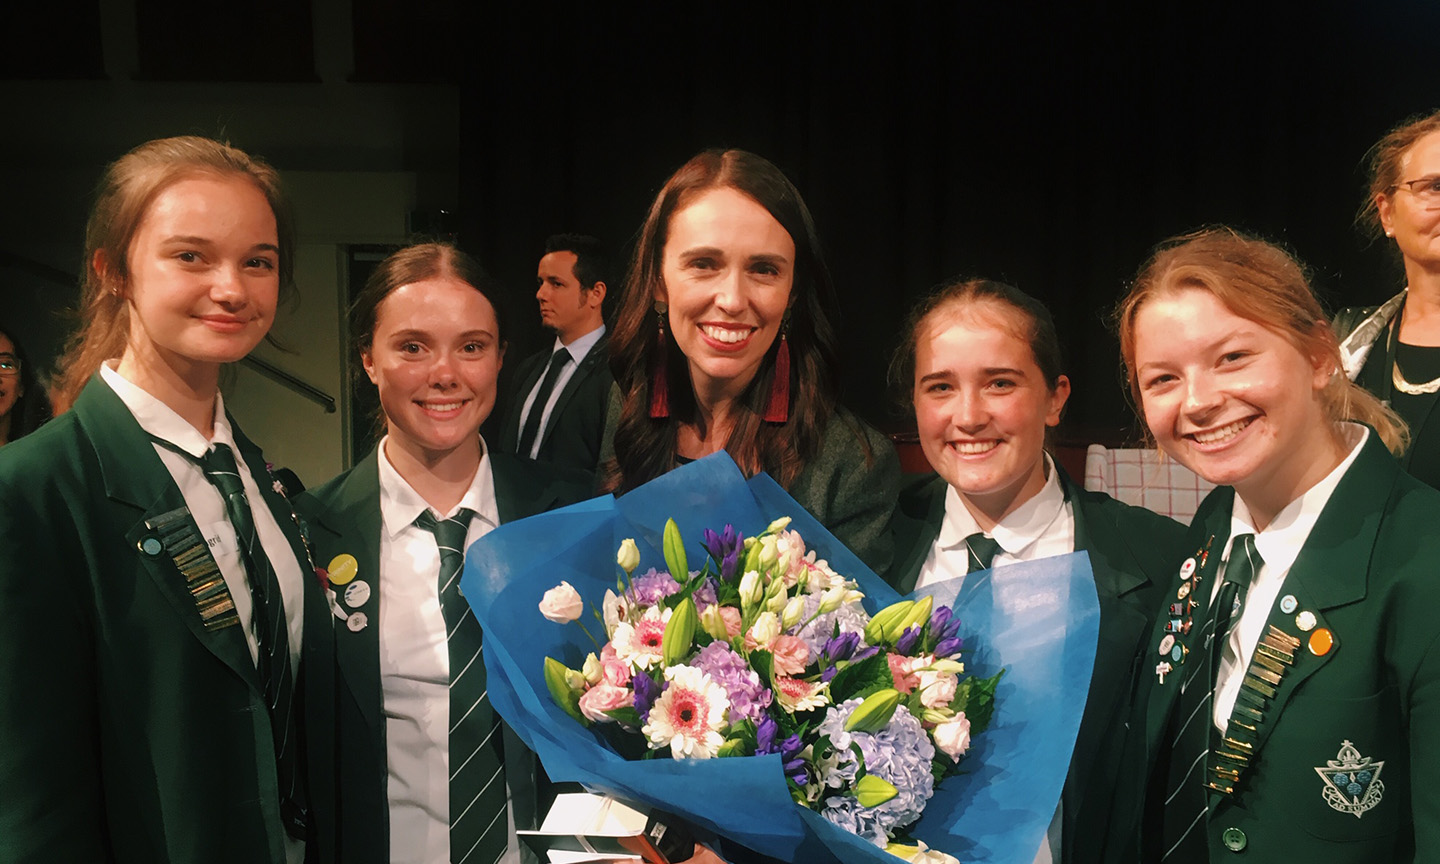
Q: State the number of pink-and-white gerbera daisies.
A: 3